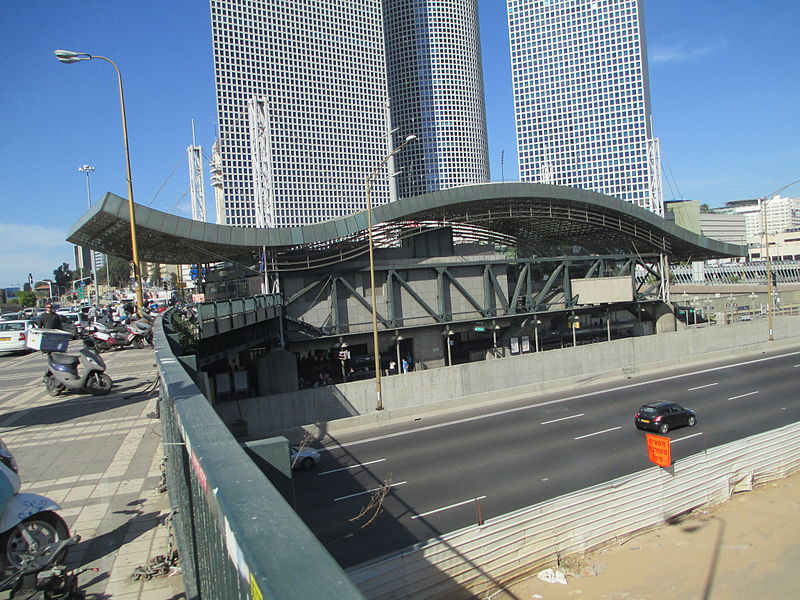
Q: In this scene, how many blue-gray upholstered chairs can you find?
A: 0